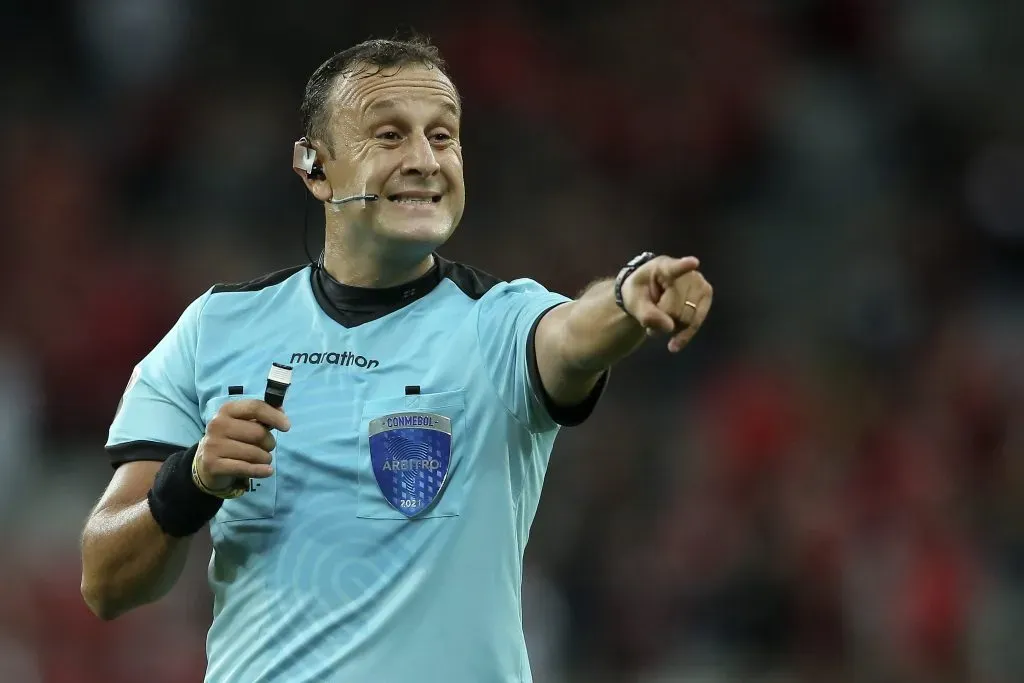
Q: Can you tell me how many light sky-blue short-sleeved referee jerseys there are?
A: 1